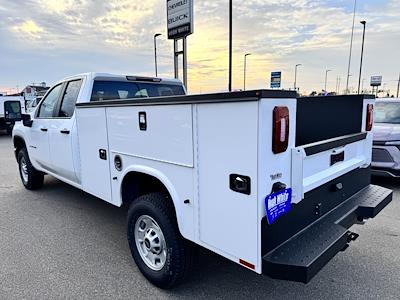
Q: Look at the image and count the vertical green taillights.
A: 0